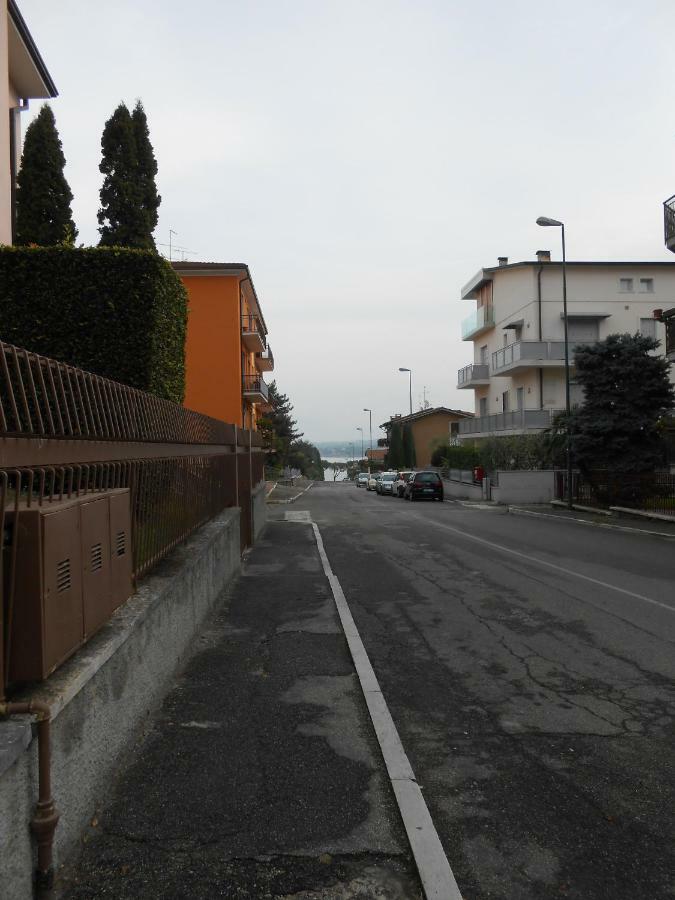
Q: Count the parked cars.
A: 5